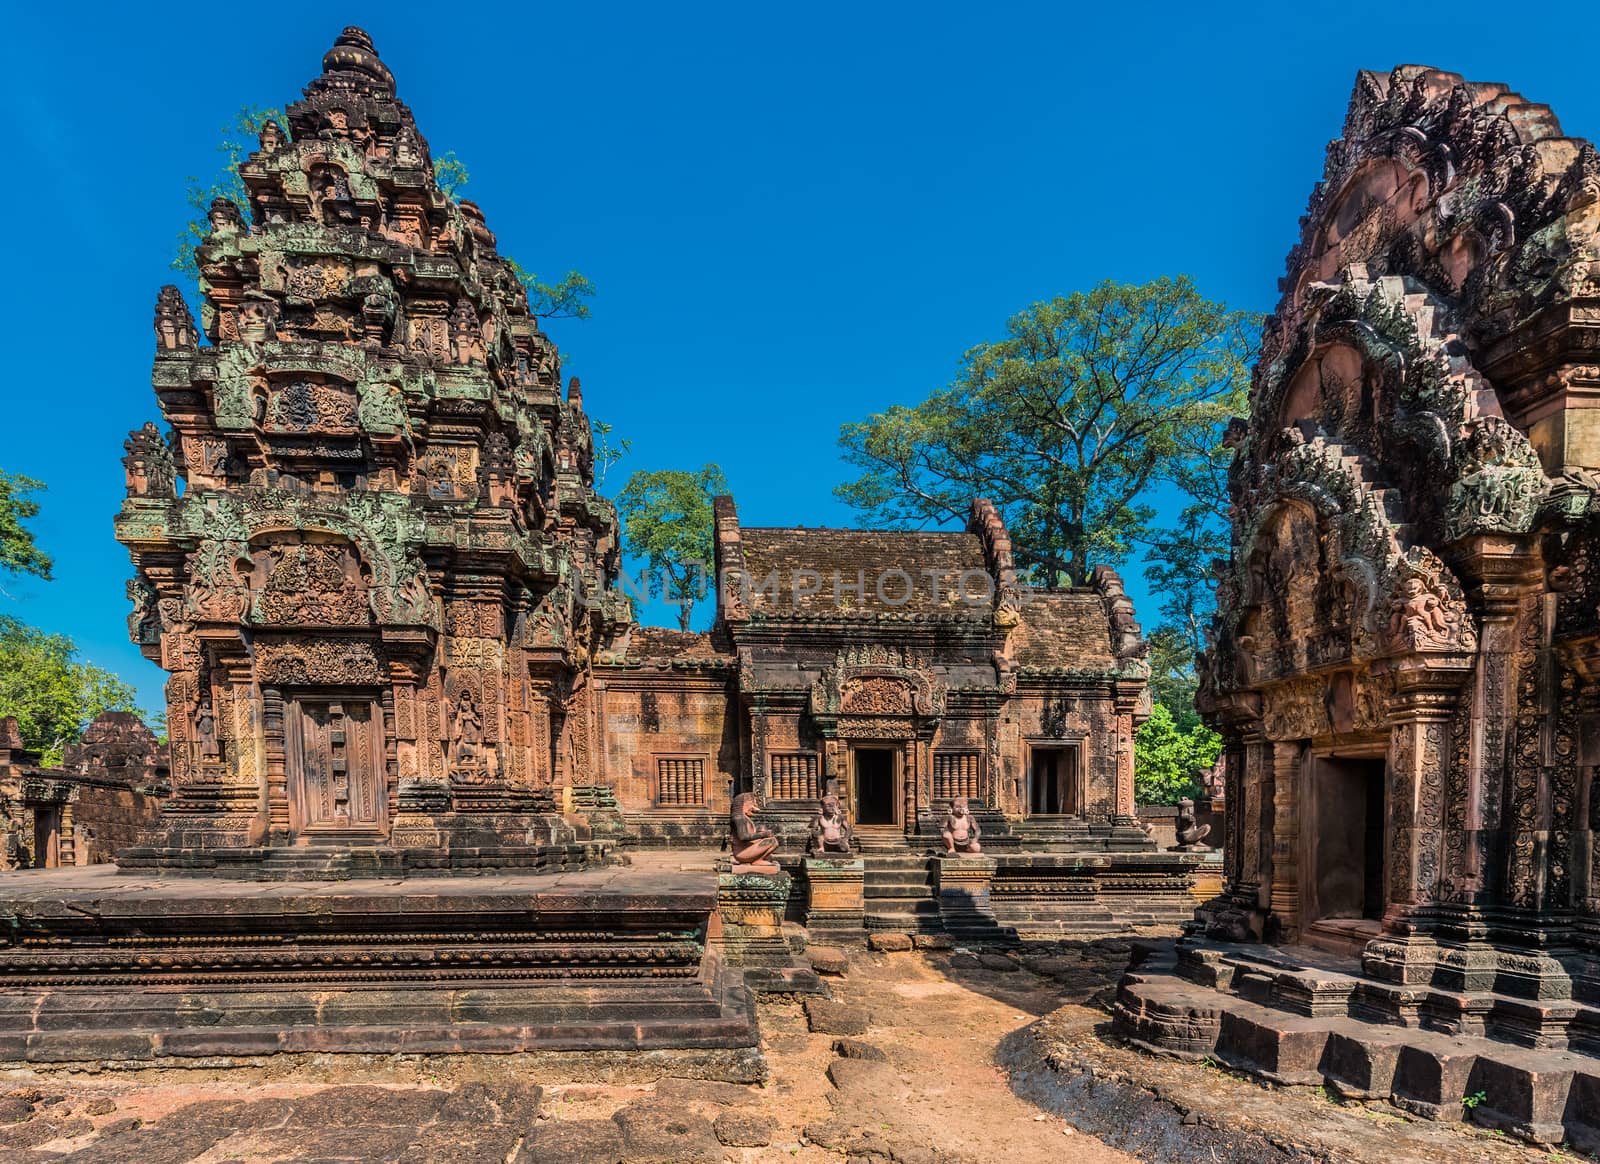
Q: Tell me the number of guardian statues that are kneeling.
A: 4